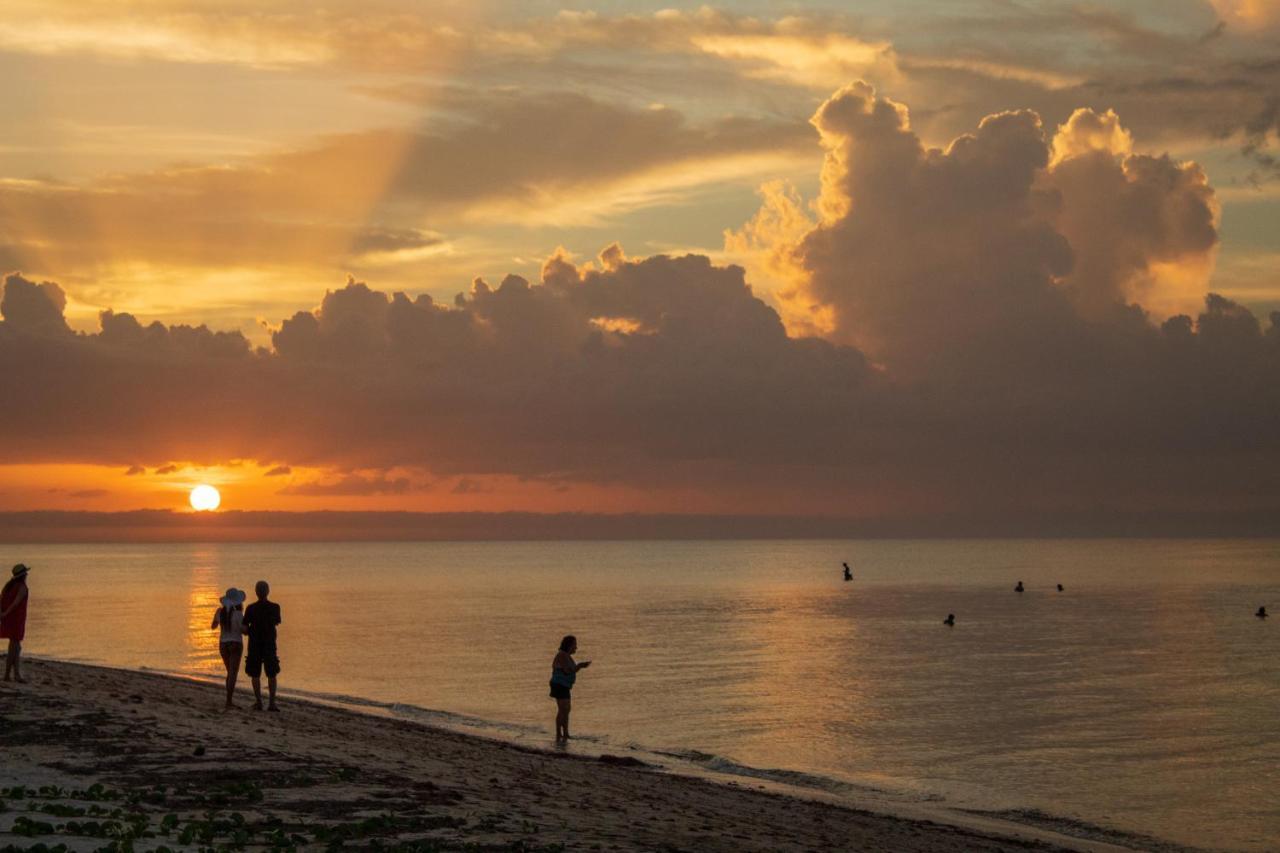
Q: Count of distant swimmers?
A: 5